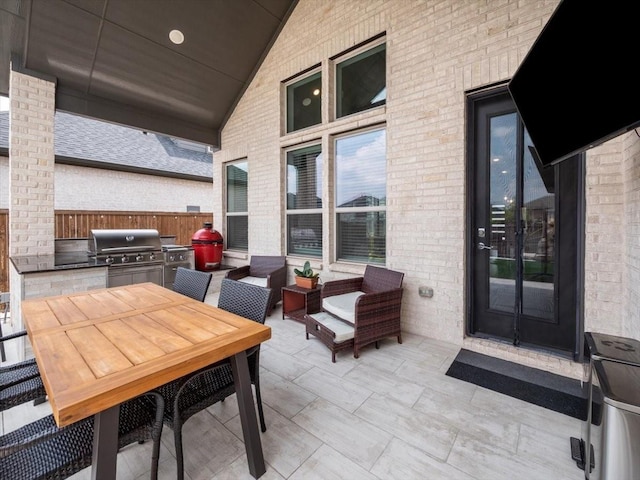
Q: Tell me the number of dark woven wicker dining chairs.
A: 4